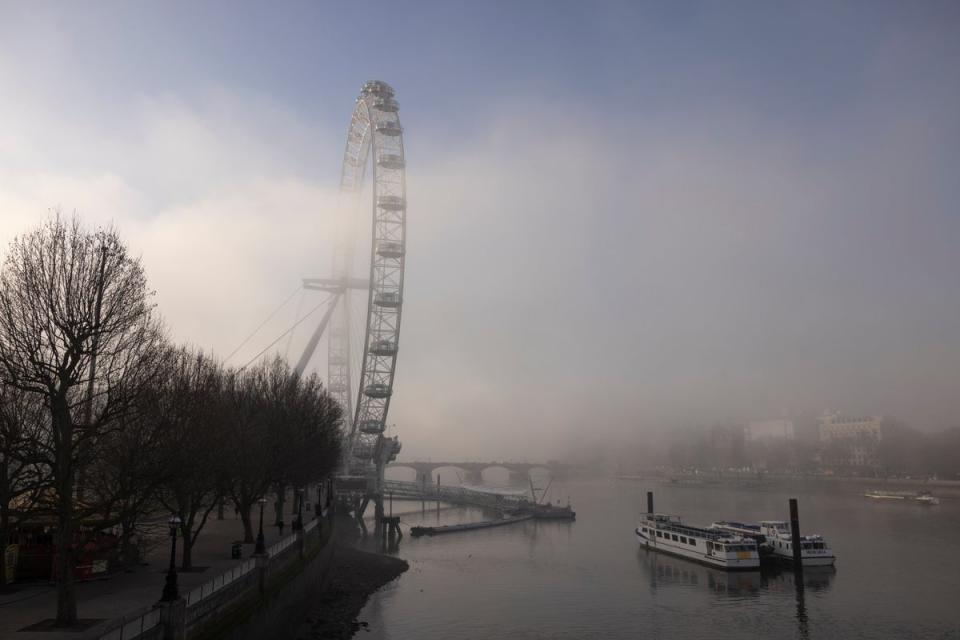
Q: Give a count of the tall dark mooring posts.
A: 2